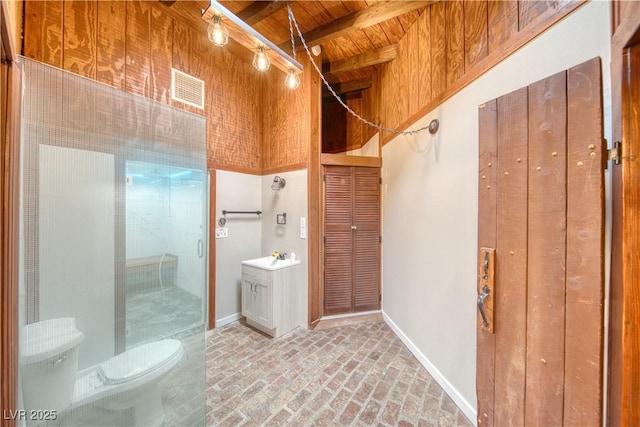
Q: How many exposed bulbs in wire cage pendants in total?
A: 3